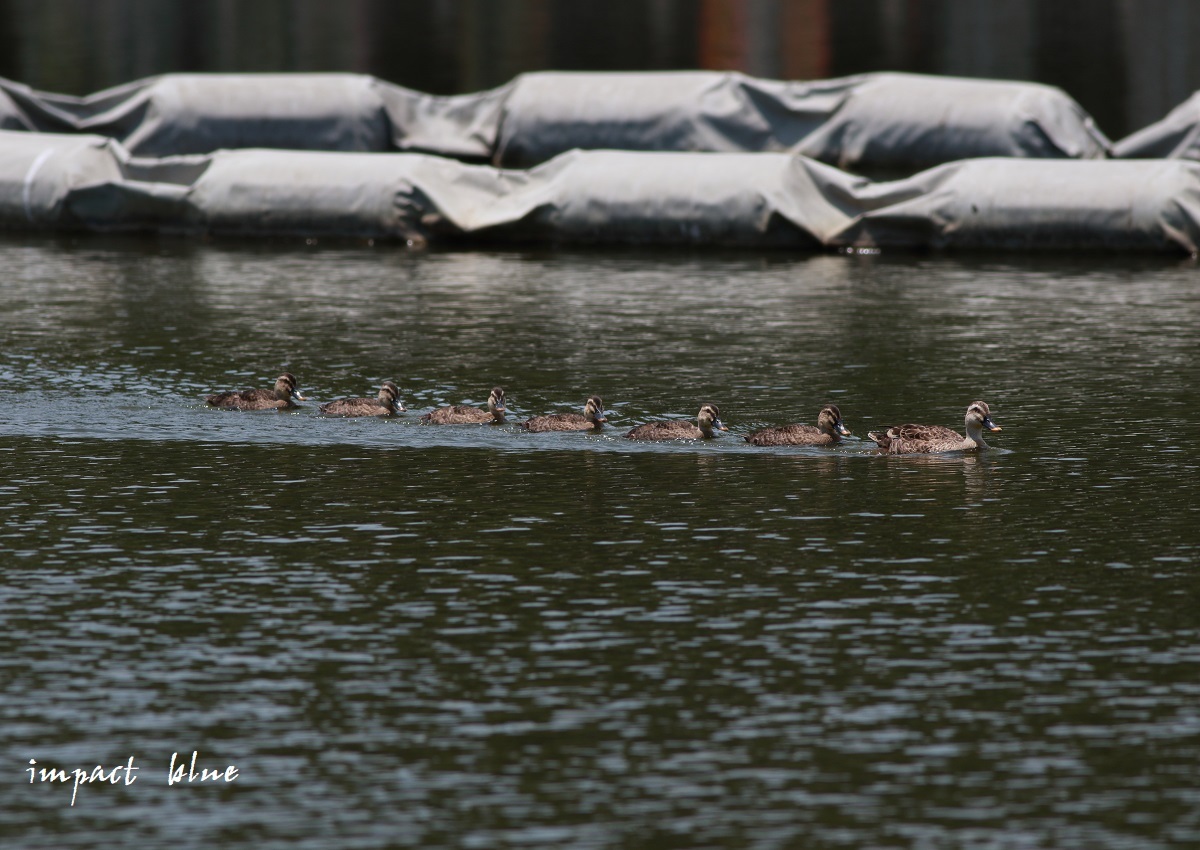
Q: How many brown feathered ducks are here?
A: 7